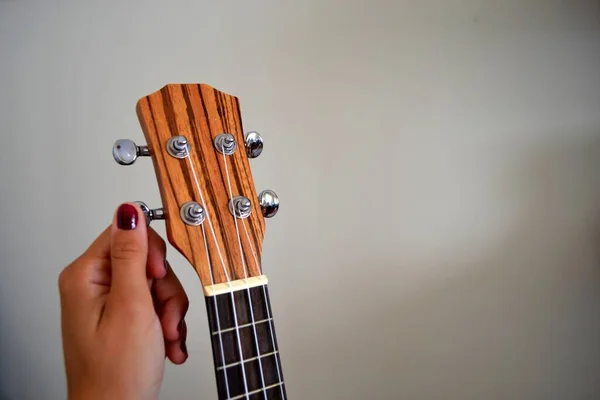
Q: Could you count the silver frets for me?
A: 3